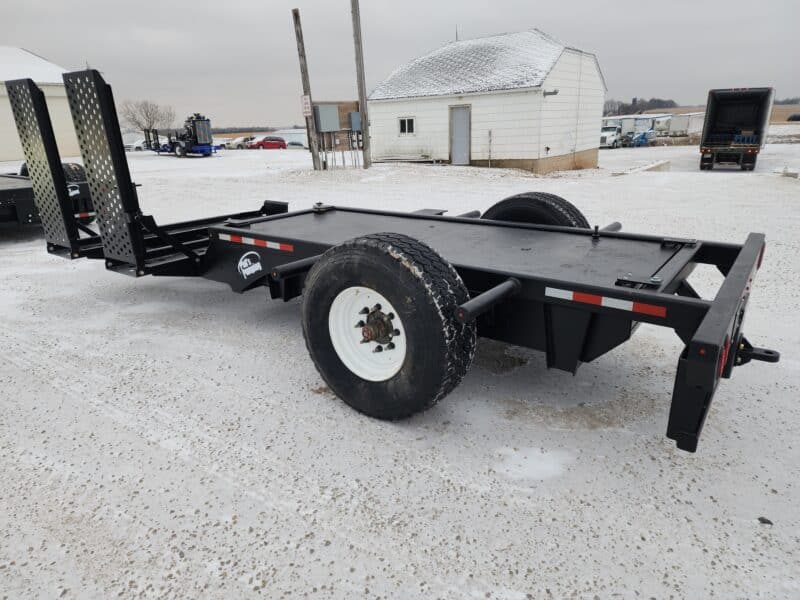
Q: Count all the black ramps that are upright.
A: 2